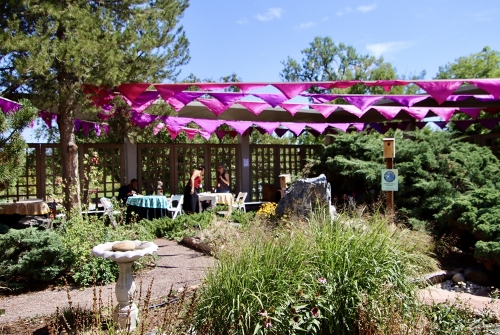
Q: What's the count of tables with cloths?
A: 3